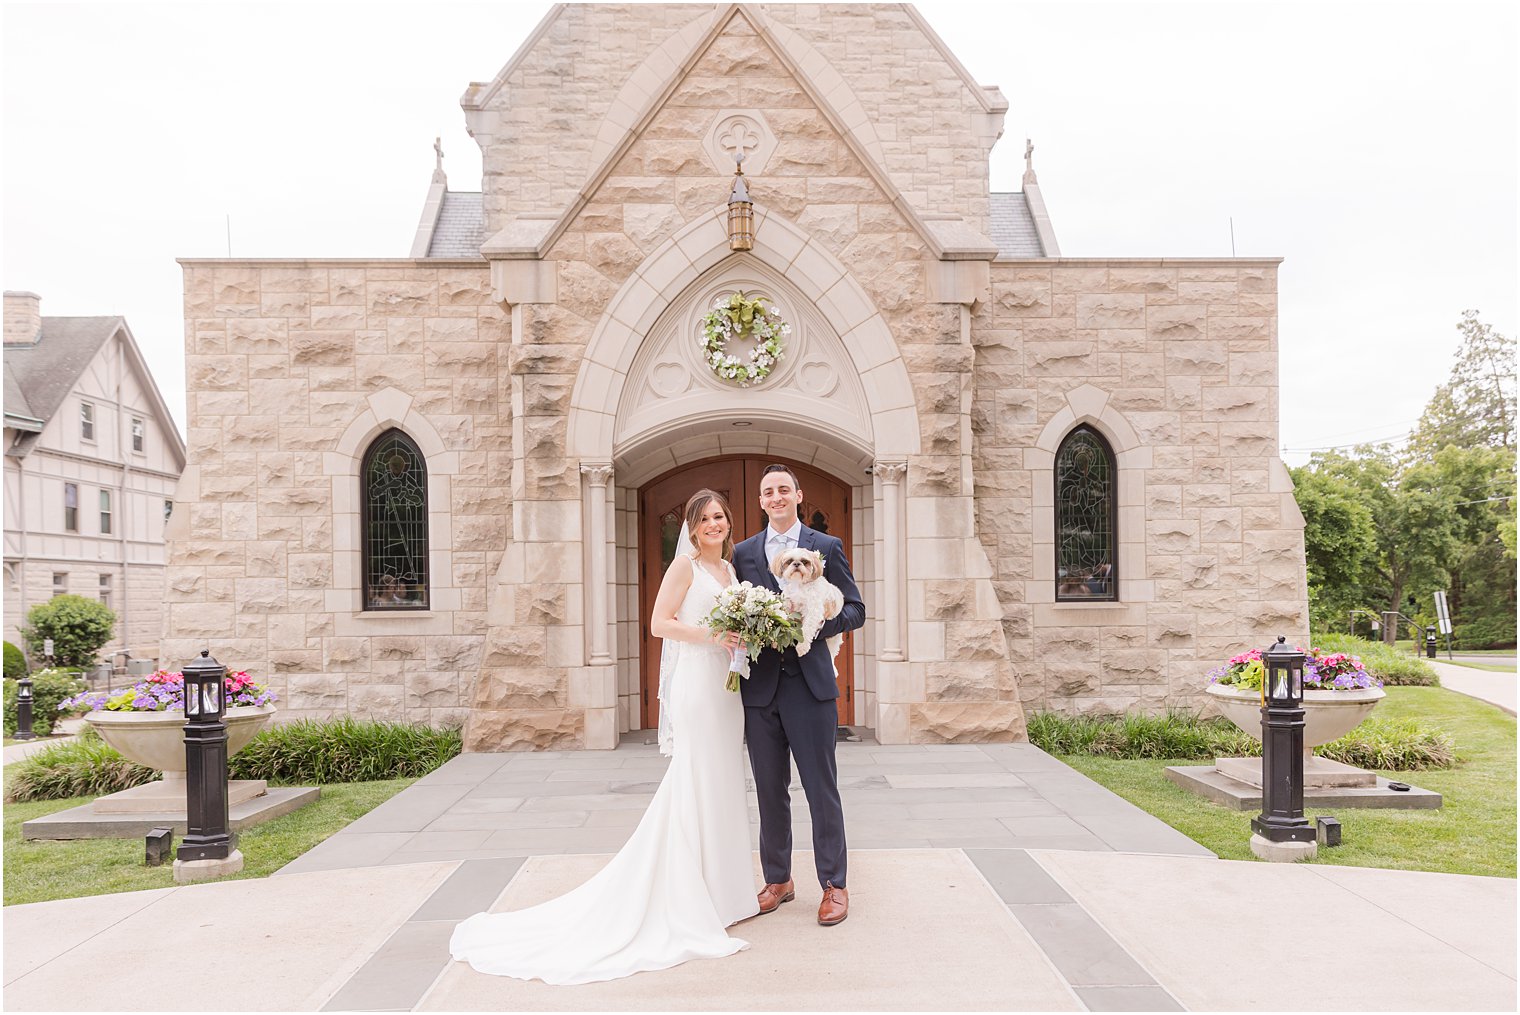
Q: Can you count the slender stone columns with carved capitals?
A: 2